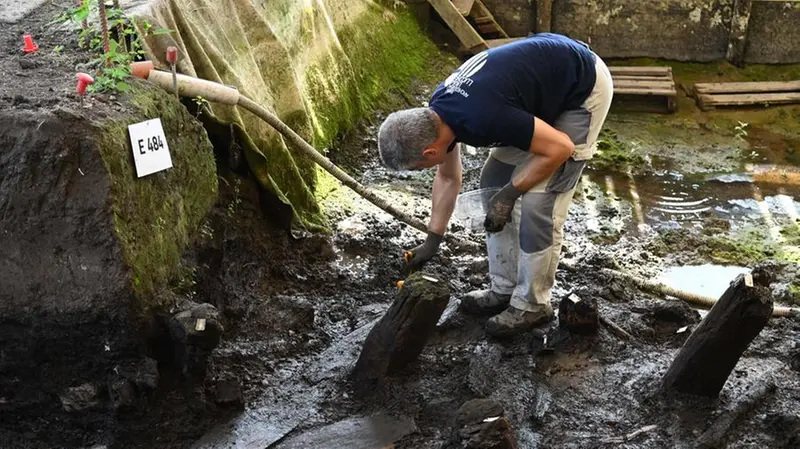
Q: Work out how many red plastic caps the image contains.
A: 3